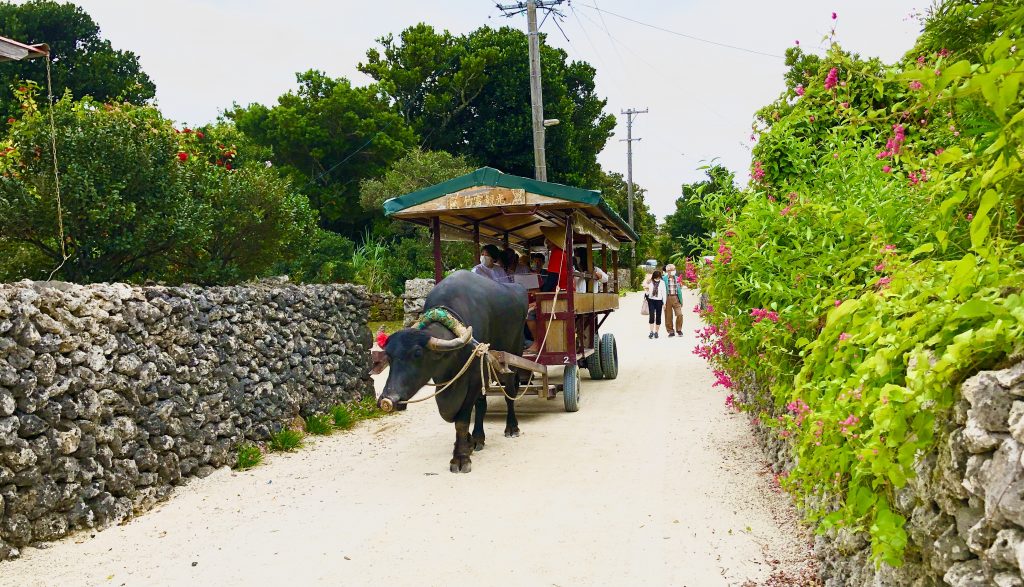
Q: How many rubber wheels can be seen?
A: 3